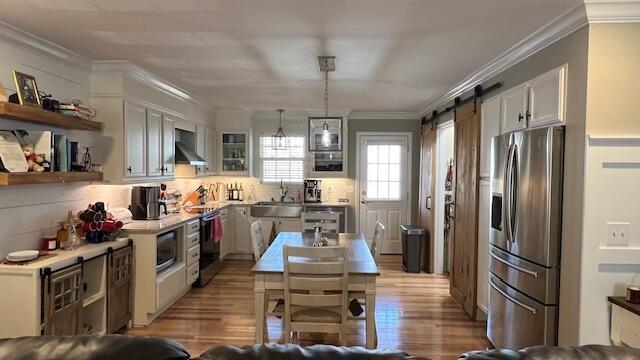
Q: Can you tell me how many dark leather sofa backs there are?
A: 3